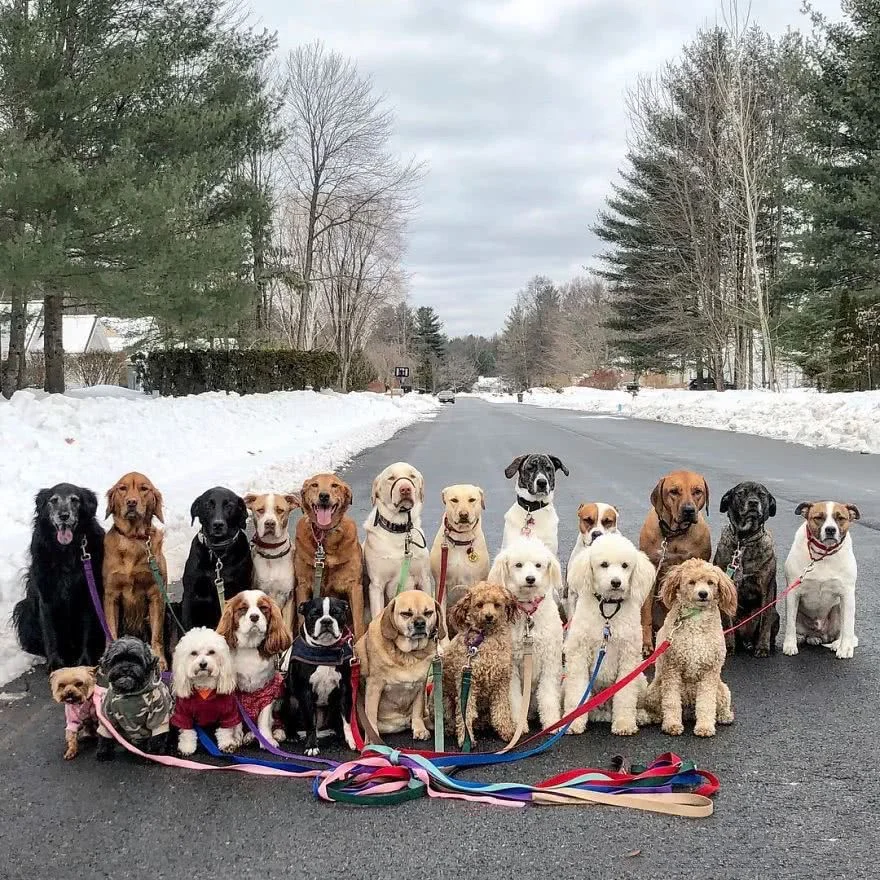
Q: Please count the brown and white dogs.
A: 4